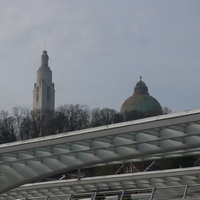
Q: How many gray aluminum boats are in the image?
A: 0